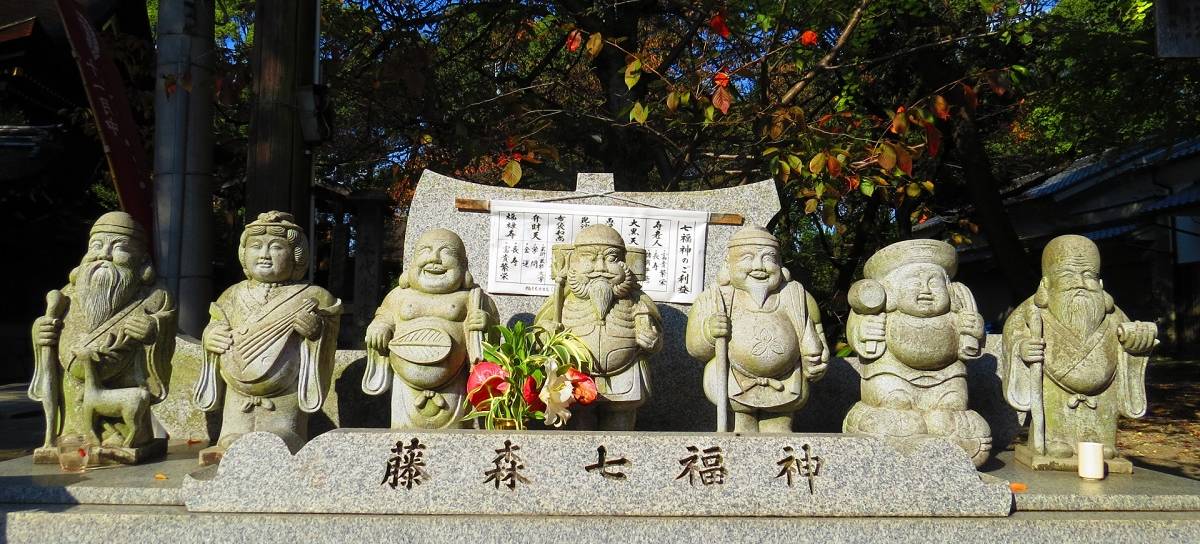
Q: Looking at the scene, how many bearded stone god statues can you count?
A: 4